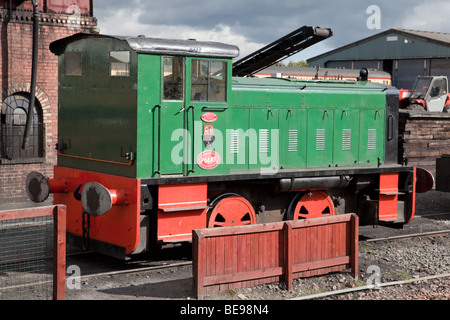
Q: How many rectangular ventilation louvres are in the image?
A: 6